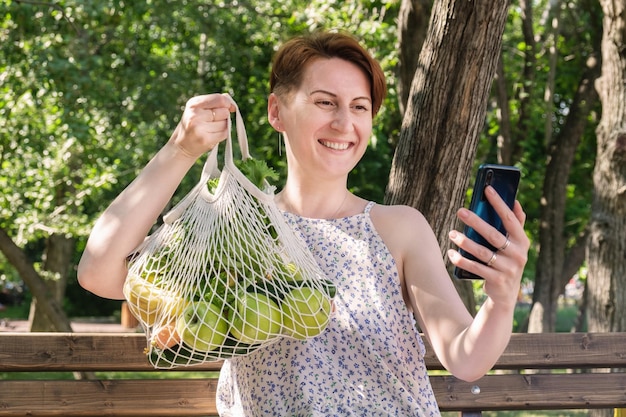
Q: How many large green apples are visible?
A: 3